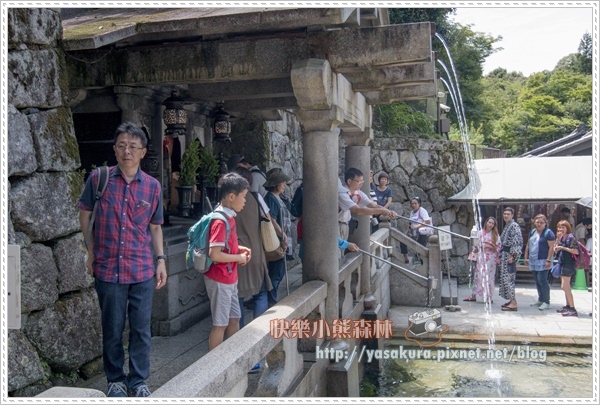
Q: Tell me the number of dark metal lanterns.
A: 2